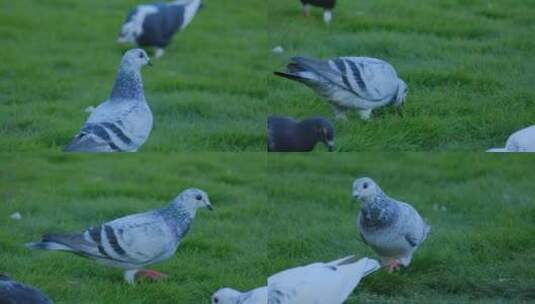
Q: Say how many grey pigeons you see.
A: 4